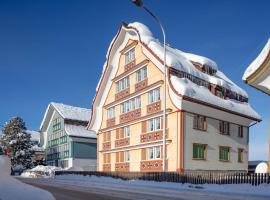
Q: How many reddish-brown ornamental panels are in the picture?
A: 12